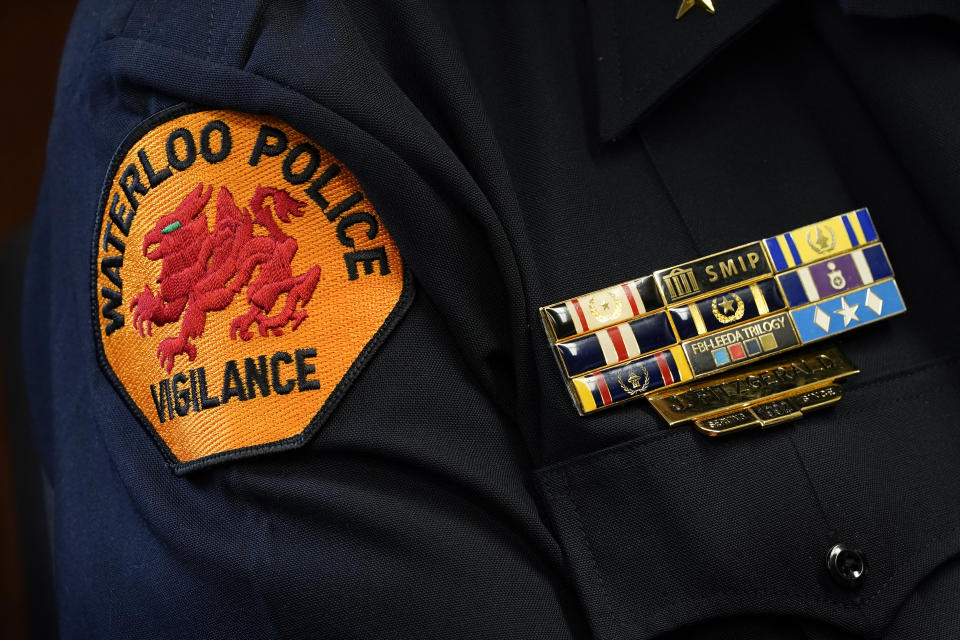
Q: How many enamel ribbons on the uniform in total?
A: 9